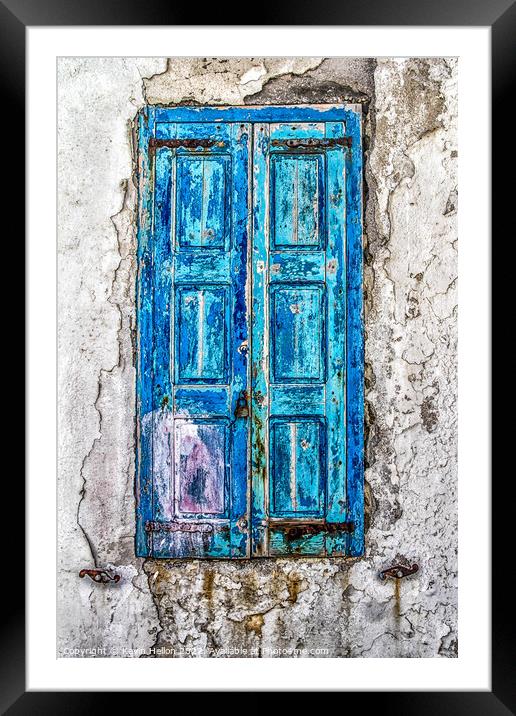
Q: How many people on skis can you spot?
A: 0